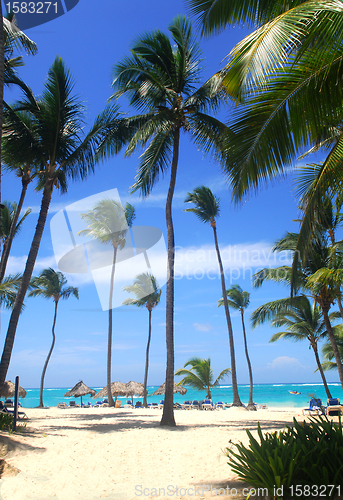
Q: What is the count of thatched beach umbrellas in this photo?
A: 5